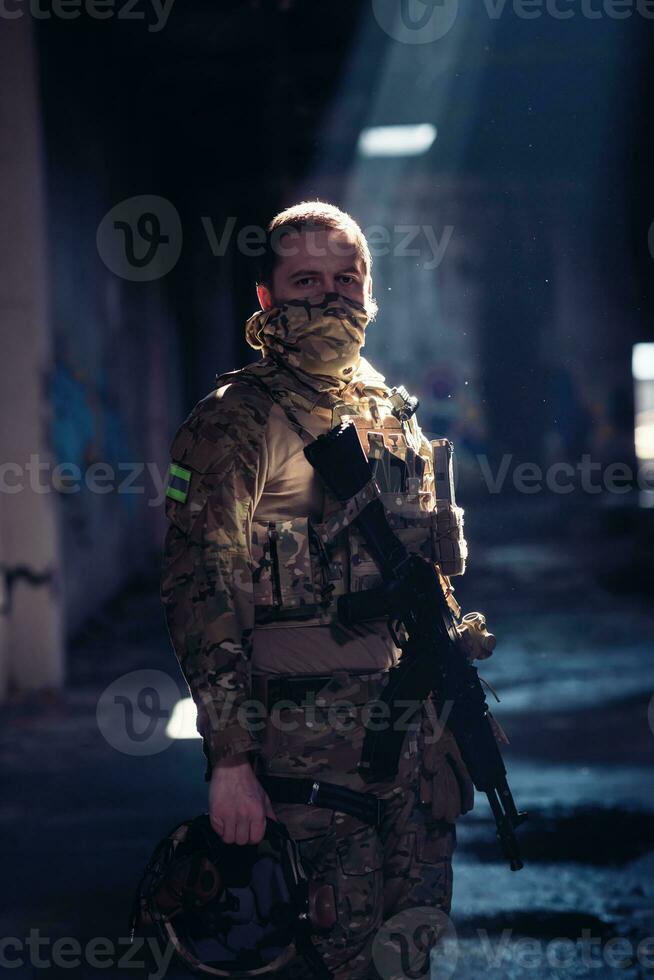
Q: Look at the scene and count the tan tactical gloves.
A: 1